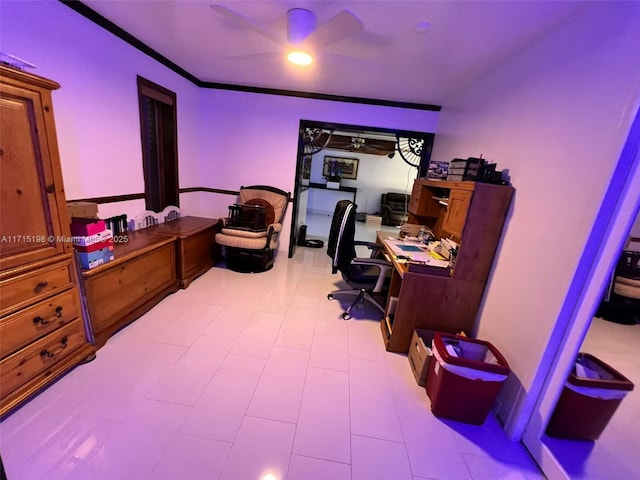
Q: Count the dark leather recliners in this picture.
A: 1